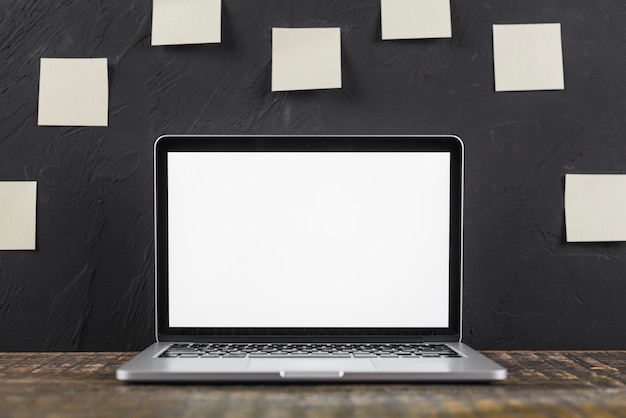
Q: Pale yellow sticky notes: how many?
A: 7